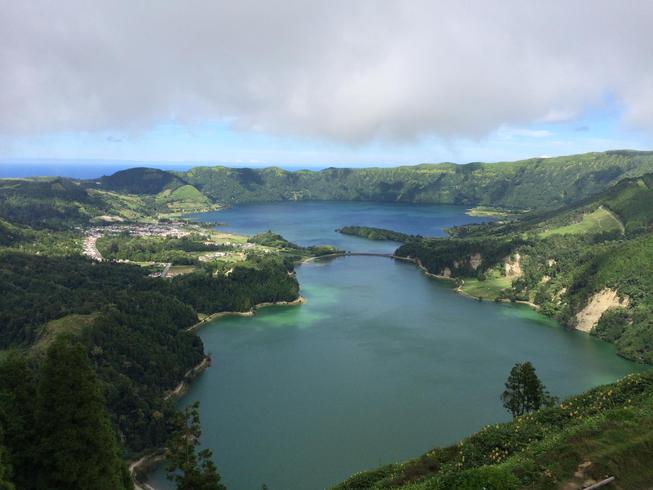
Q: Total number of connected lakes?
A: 2